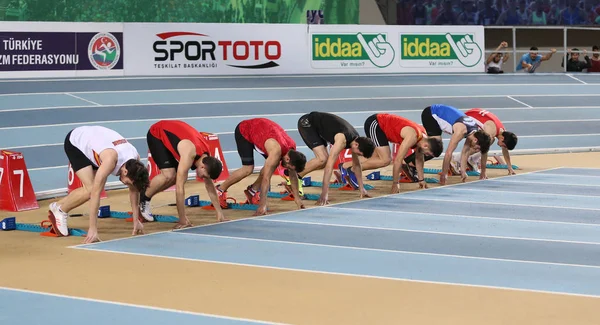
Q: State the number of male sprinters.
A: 7